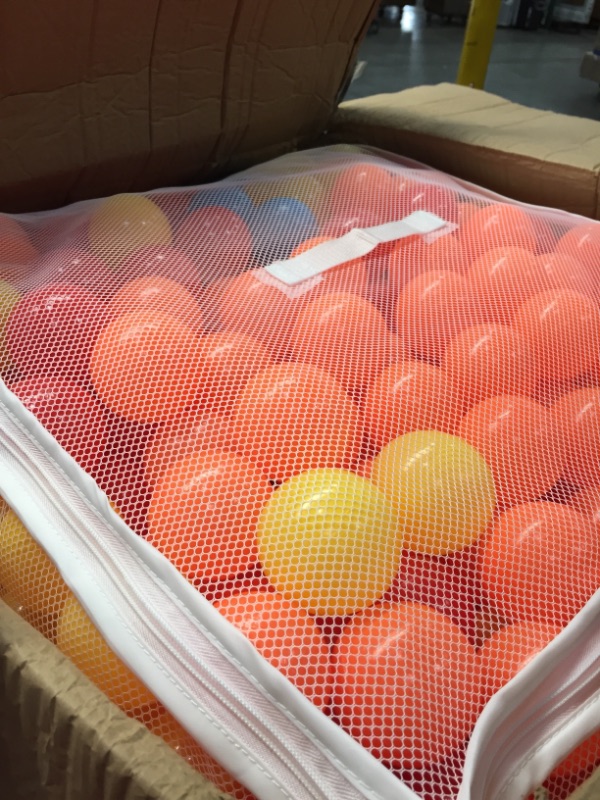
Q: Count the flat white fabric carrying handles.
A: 1